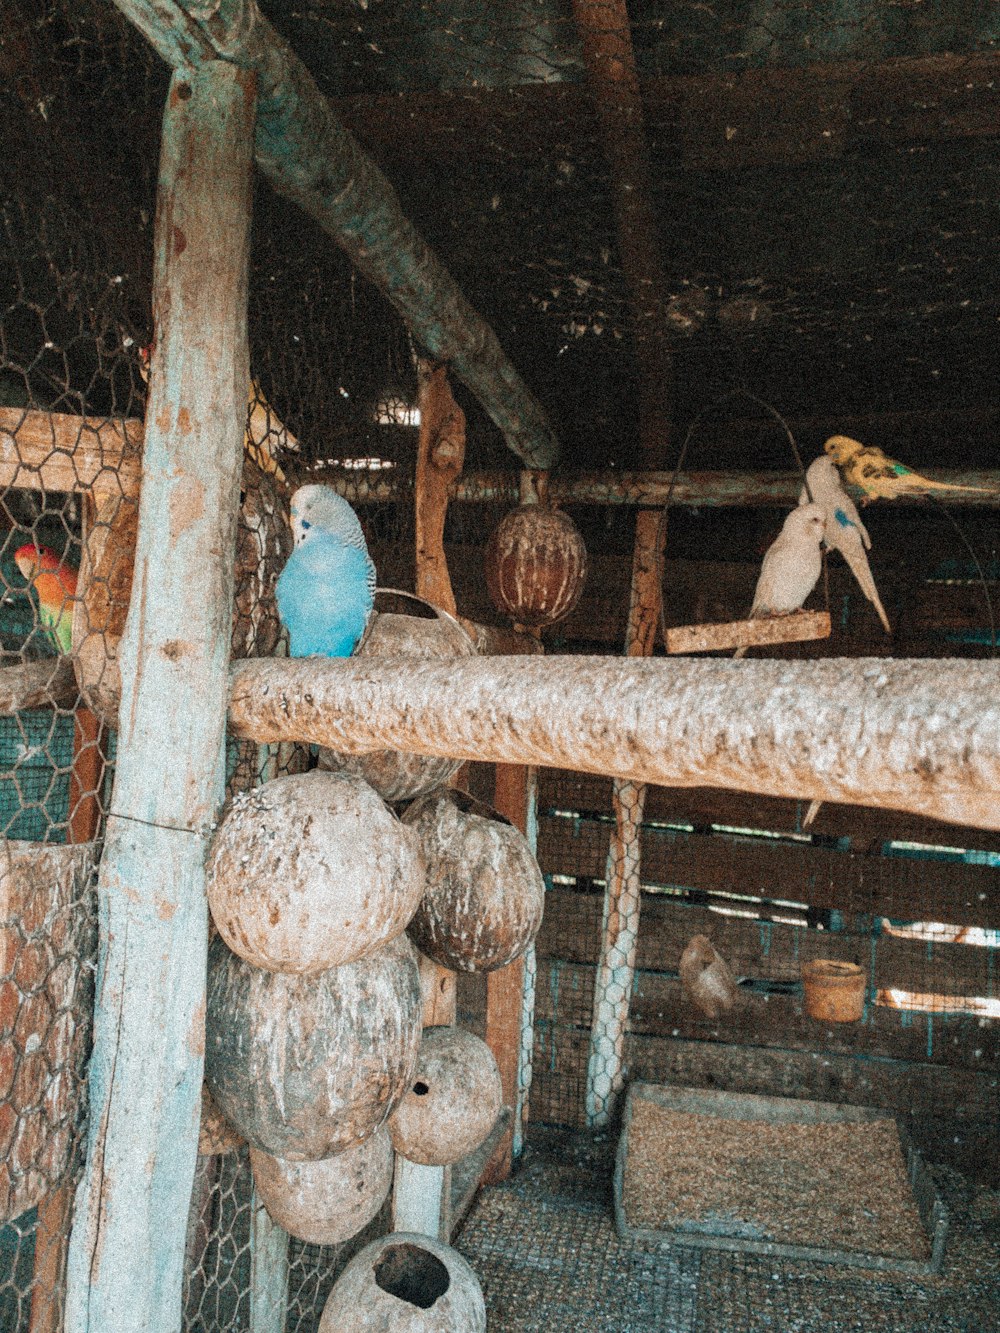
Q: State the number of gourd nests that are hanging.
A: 8